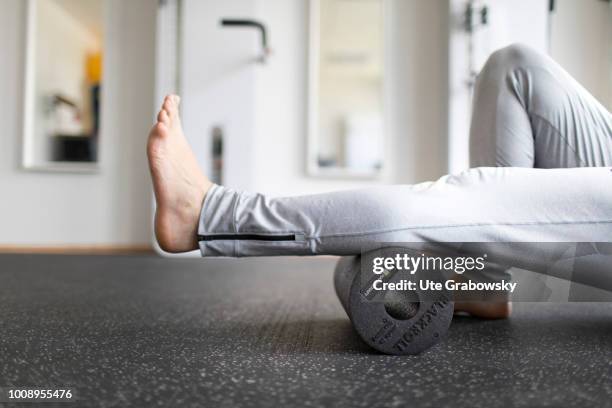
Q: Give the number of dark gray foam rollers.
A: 1